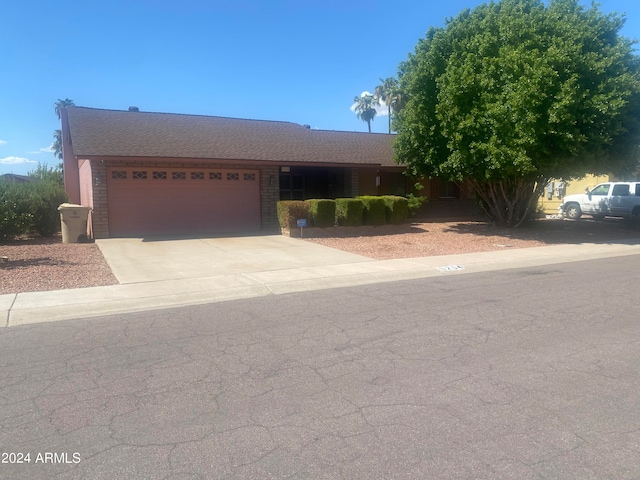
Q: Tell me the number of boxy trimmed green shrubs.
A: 5